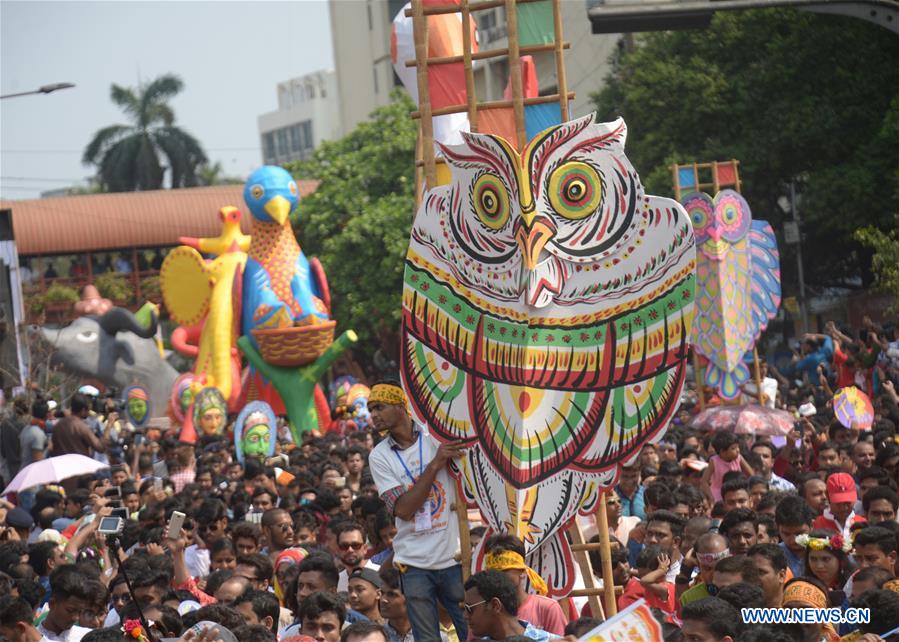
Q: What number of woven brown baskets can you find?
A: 1